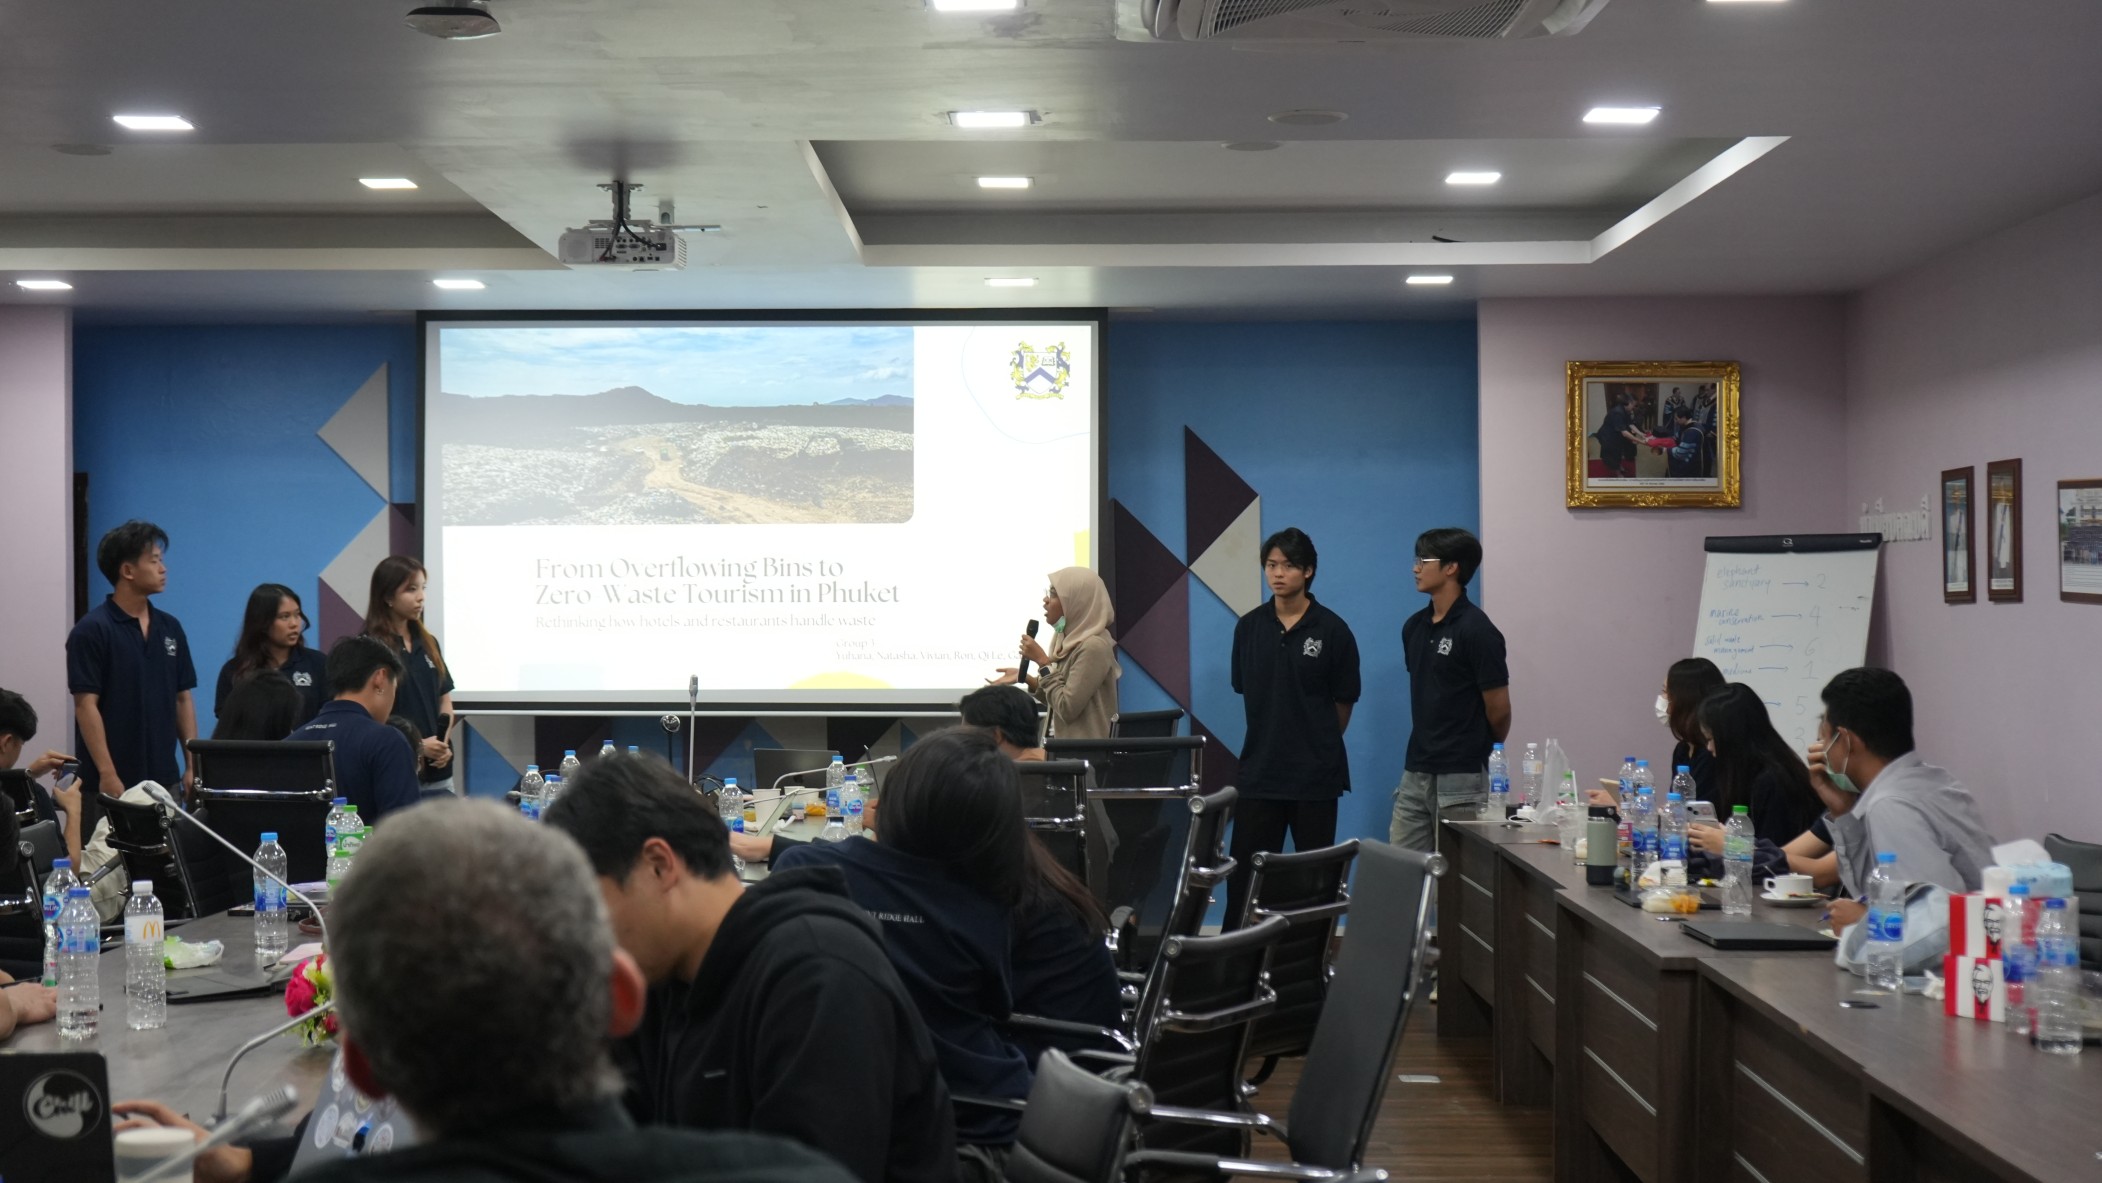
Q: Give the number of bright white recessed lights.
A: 12